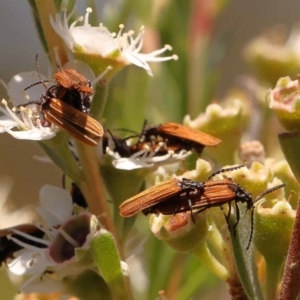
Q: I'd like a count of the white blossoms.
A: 4